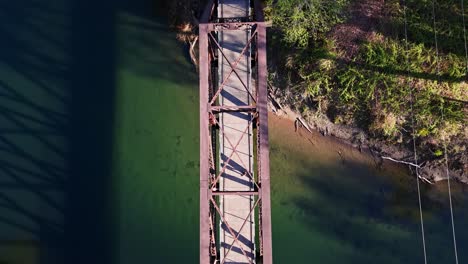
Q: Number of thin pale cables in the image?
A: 3